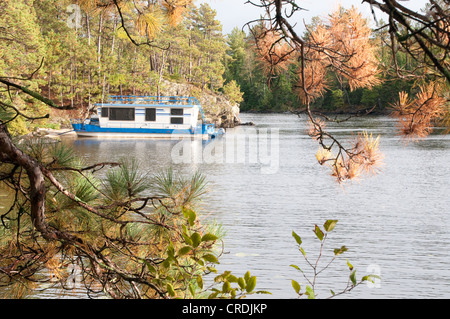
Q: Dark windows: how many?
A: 5